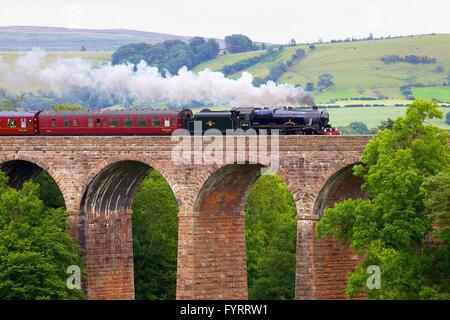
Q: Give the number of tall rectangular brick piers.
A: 3